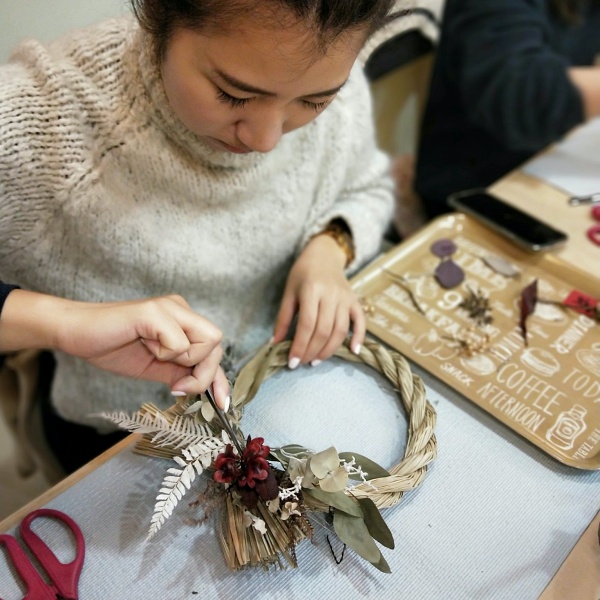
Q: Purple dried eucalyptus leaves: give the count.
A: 2